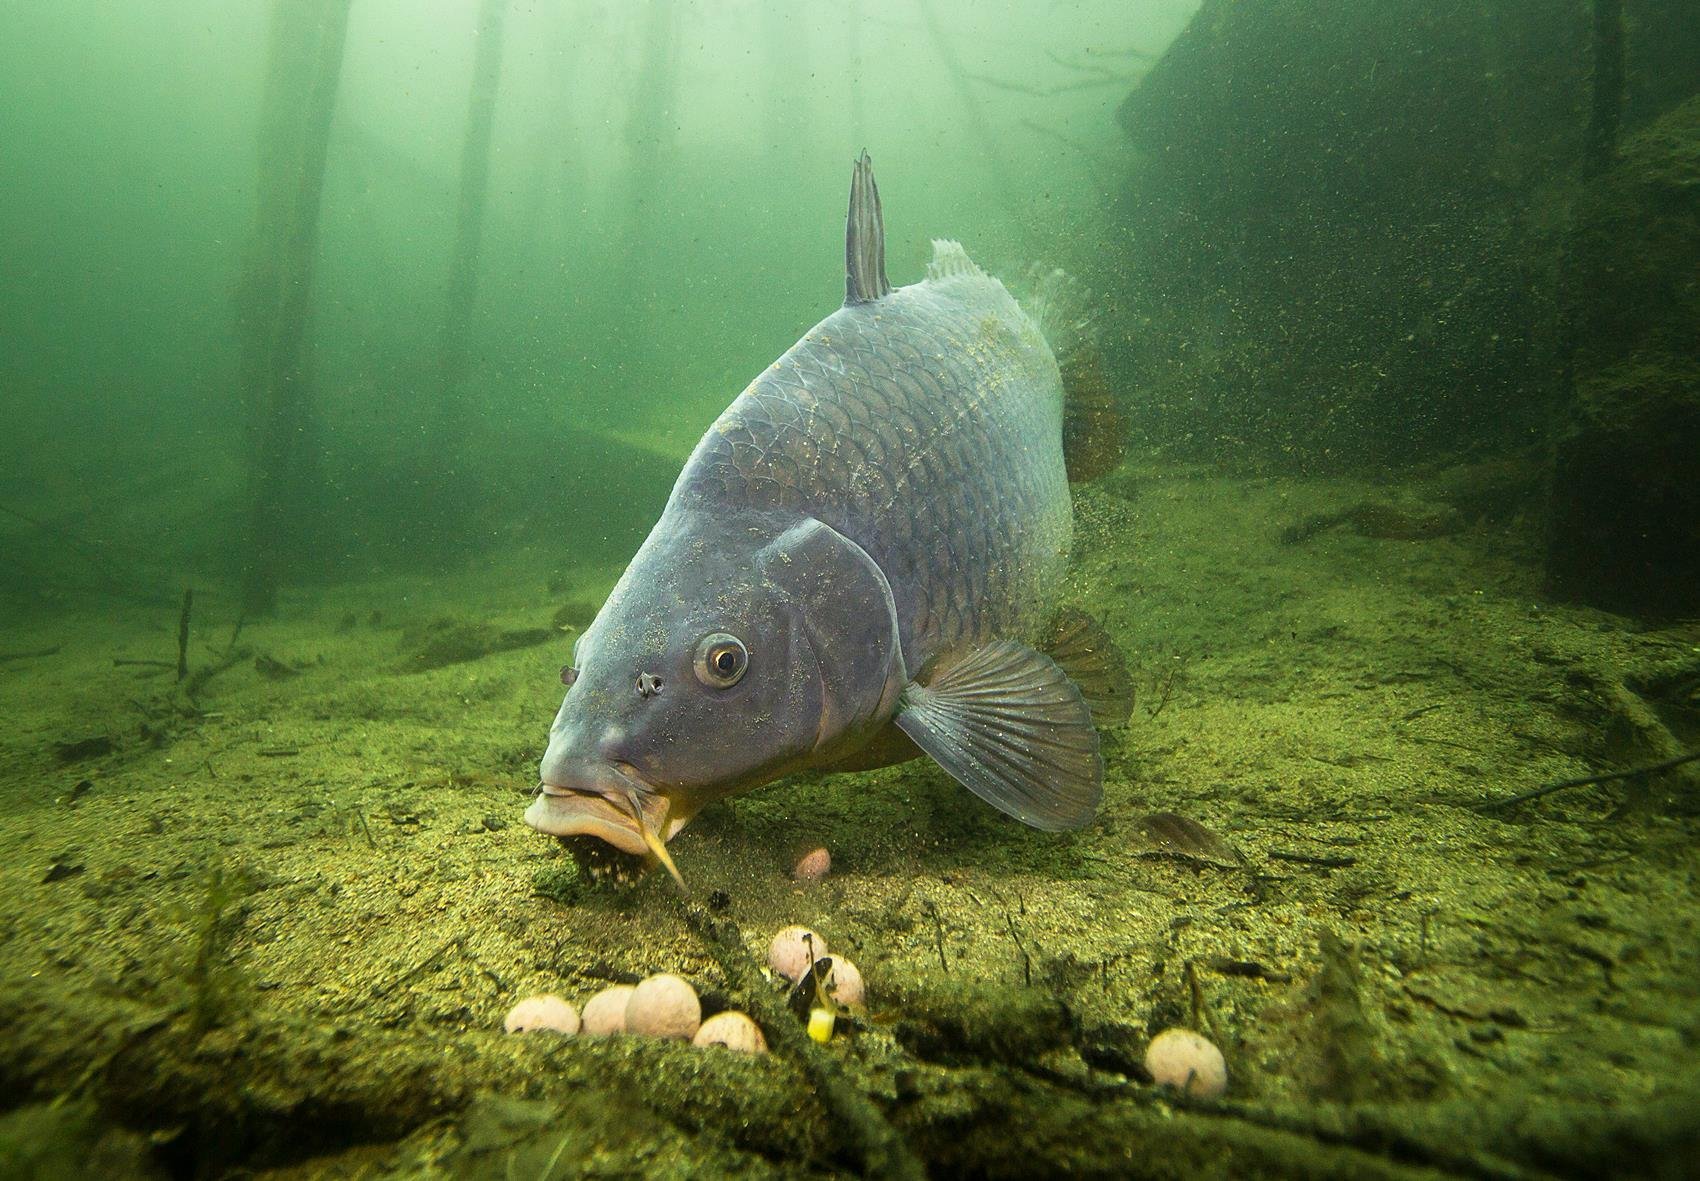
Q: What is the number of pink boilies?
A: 8